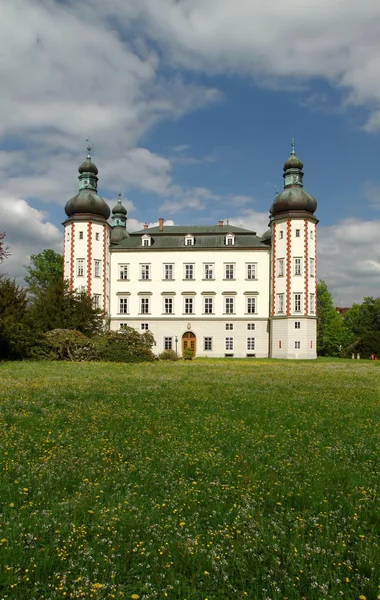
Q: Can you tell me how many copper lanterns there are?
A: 3